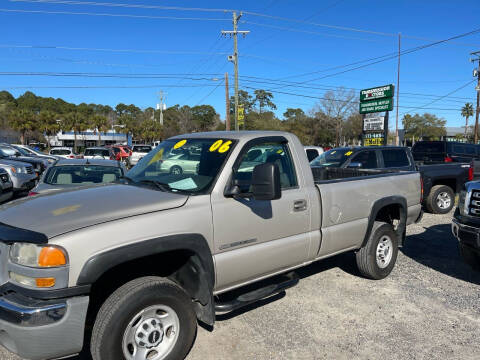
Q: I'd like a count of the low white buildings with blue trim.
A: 1